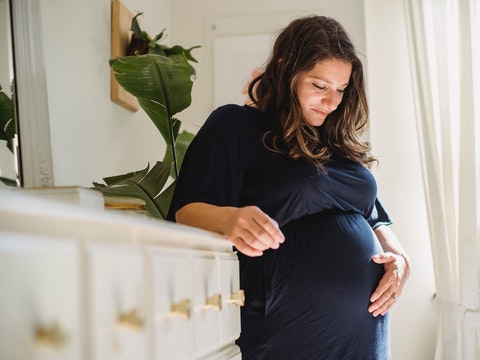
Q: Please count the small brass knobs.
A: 5